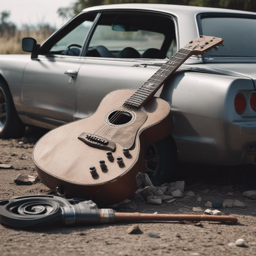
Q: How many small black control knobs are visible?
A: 5